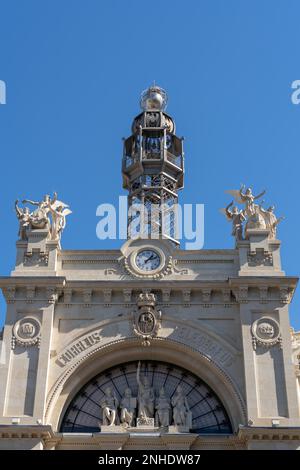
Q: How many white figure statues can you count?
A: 11